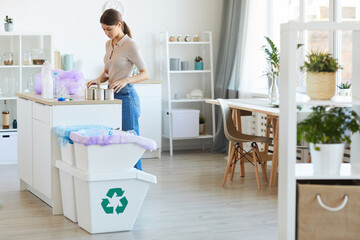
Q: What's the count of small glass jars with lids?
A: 4